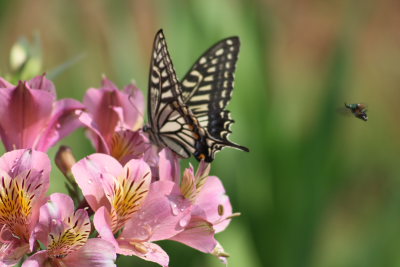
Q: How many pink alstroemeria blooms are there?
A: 6